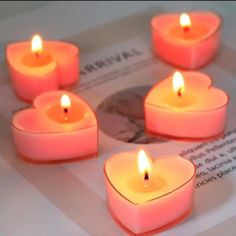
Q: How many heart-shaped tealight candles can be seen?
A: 5